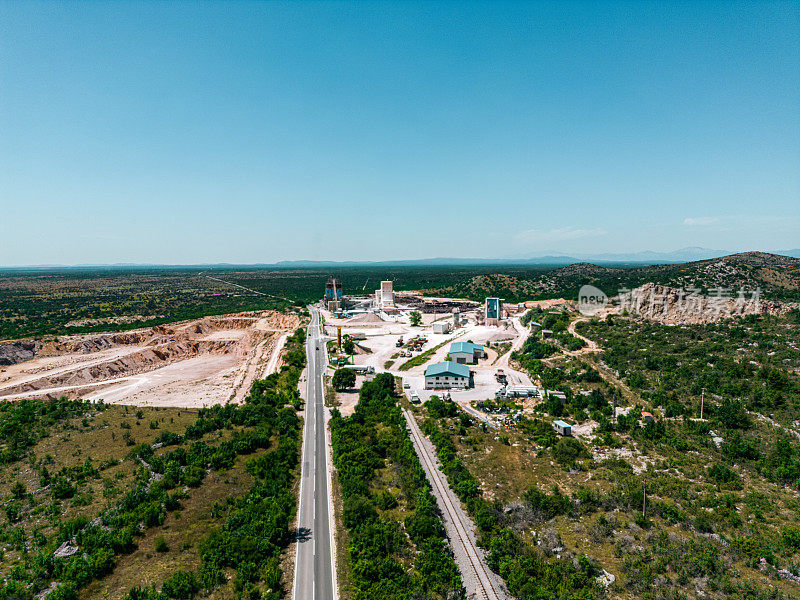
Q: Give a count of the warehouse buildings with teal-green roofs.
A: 2